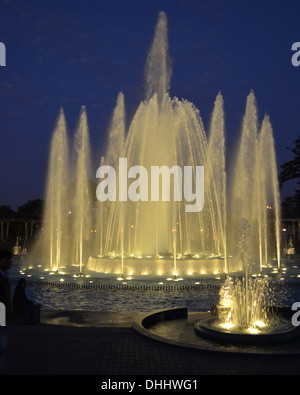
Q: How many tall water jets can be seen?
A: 7